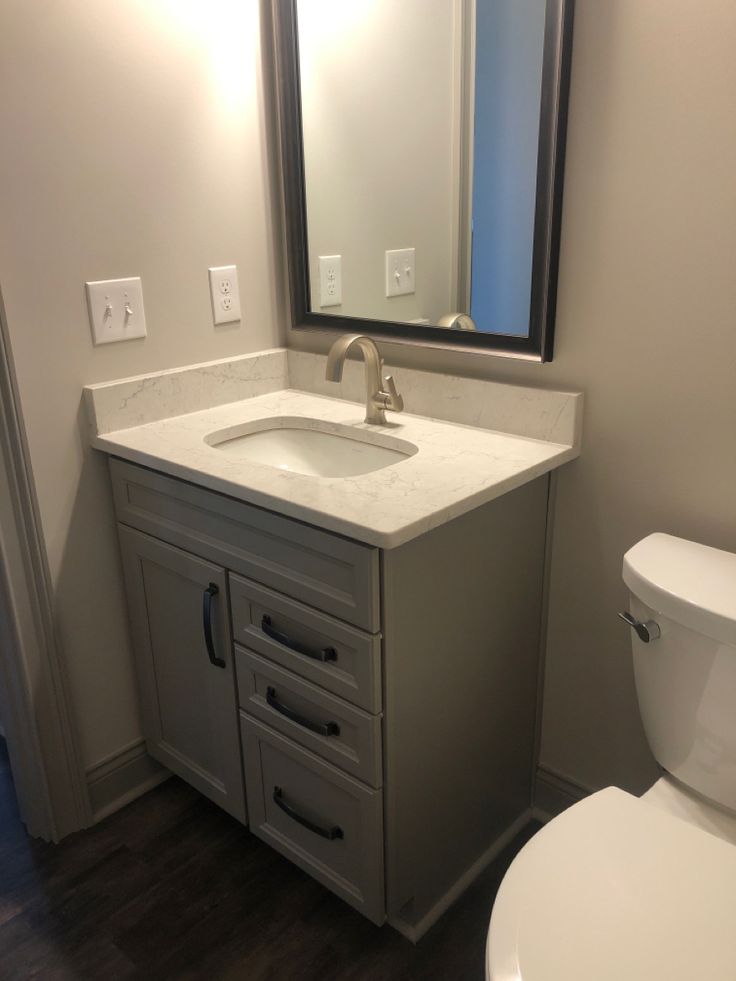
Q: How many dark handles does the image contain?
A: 4